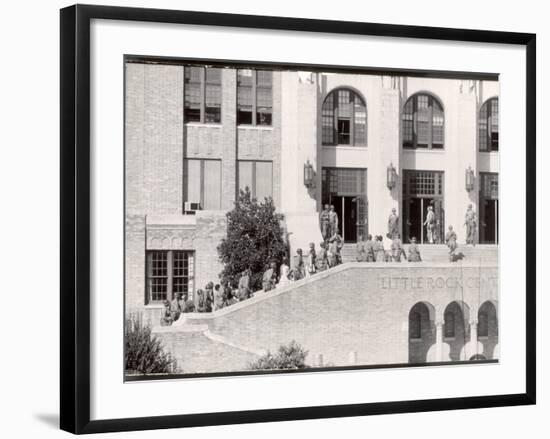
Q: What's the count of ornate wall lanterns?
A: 3